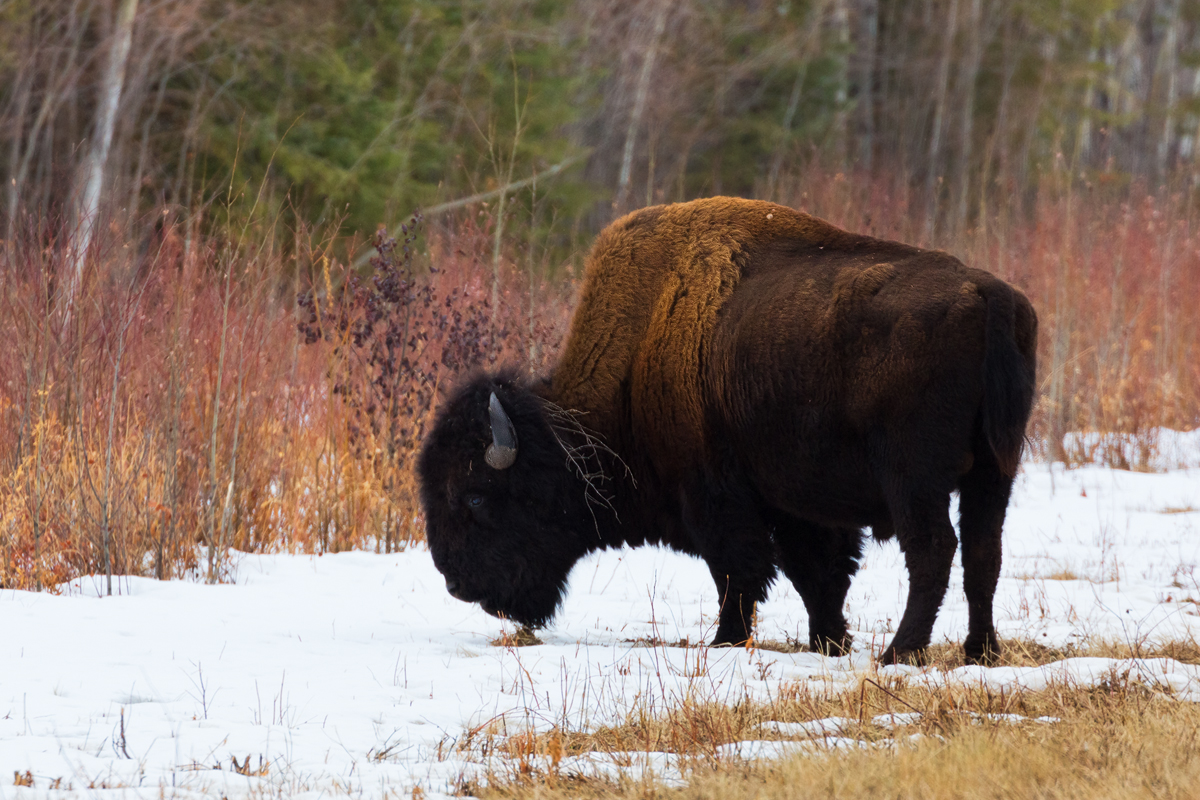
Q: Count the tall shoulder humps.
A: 1